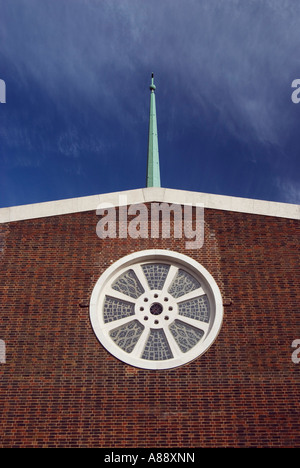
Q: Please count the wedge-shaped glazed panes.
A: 8